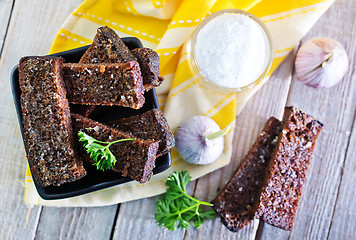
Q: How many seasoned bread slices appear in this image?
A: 8